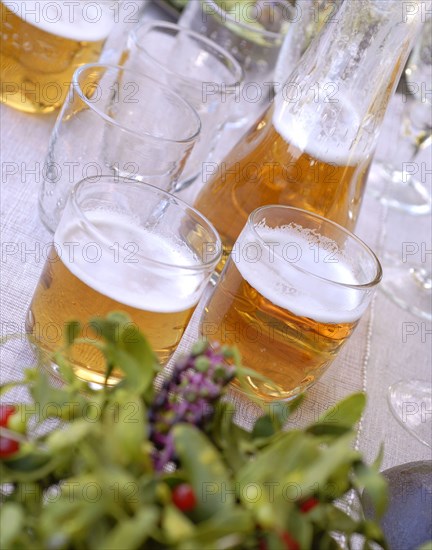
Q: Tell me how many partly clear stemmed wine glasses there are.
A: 3